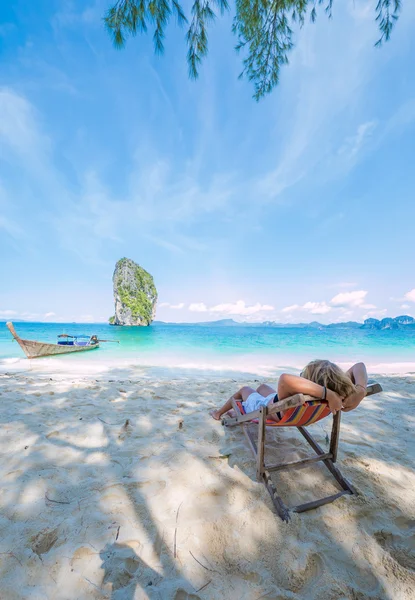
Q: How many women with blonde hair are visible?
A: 1